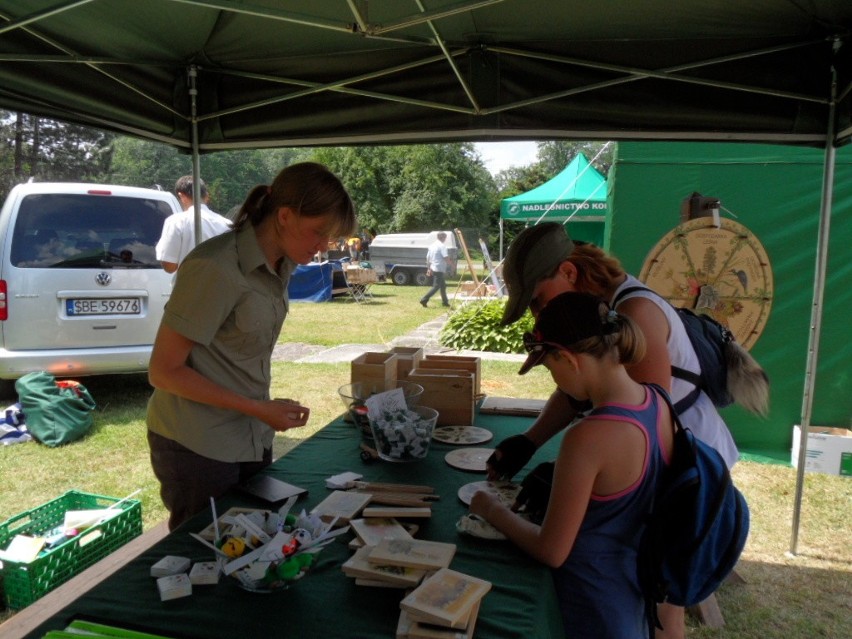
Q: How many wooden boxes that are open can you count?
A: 4